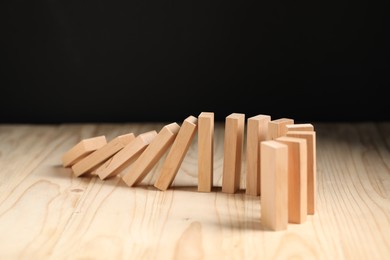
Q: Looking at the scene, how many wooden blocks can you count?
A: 13